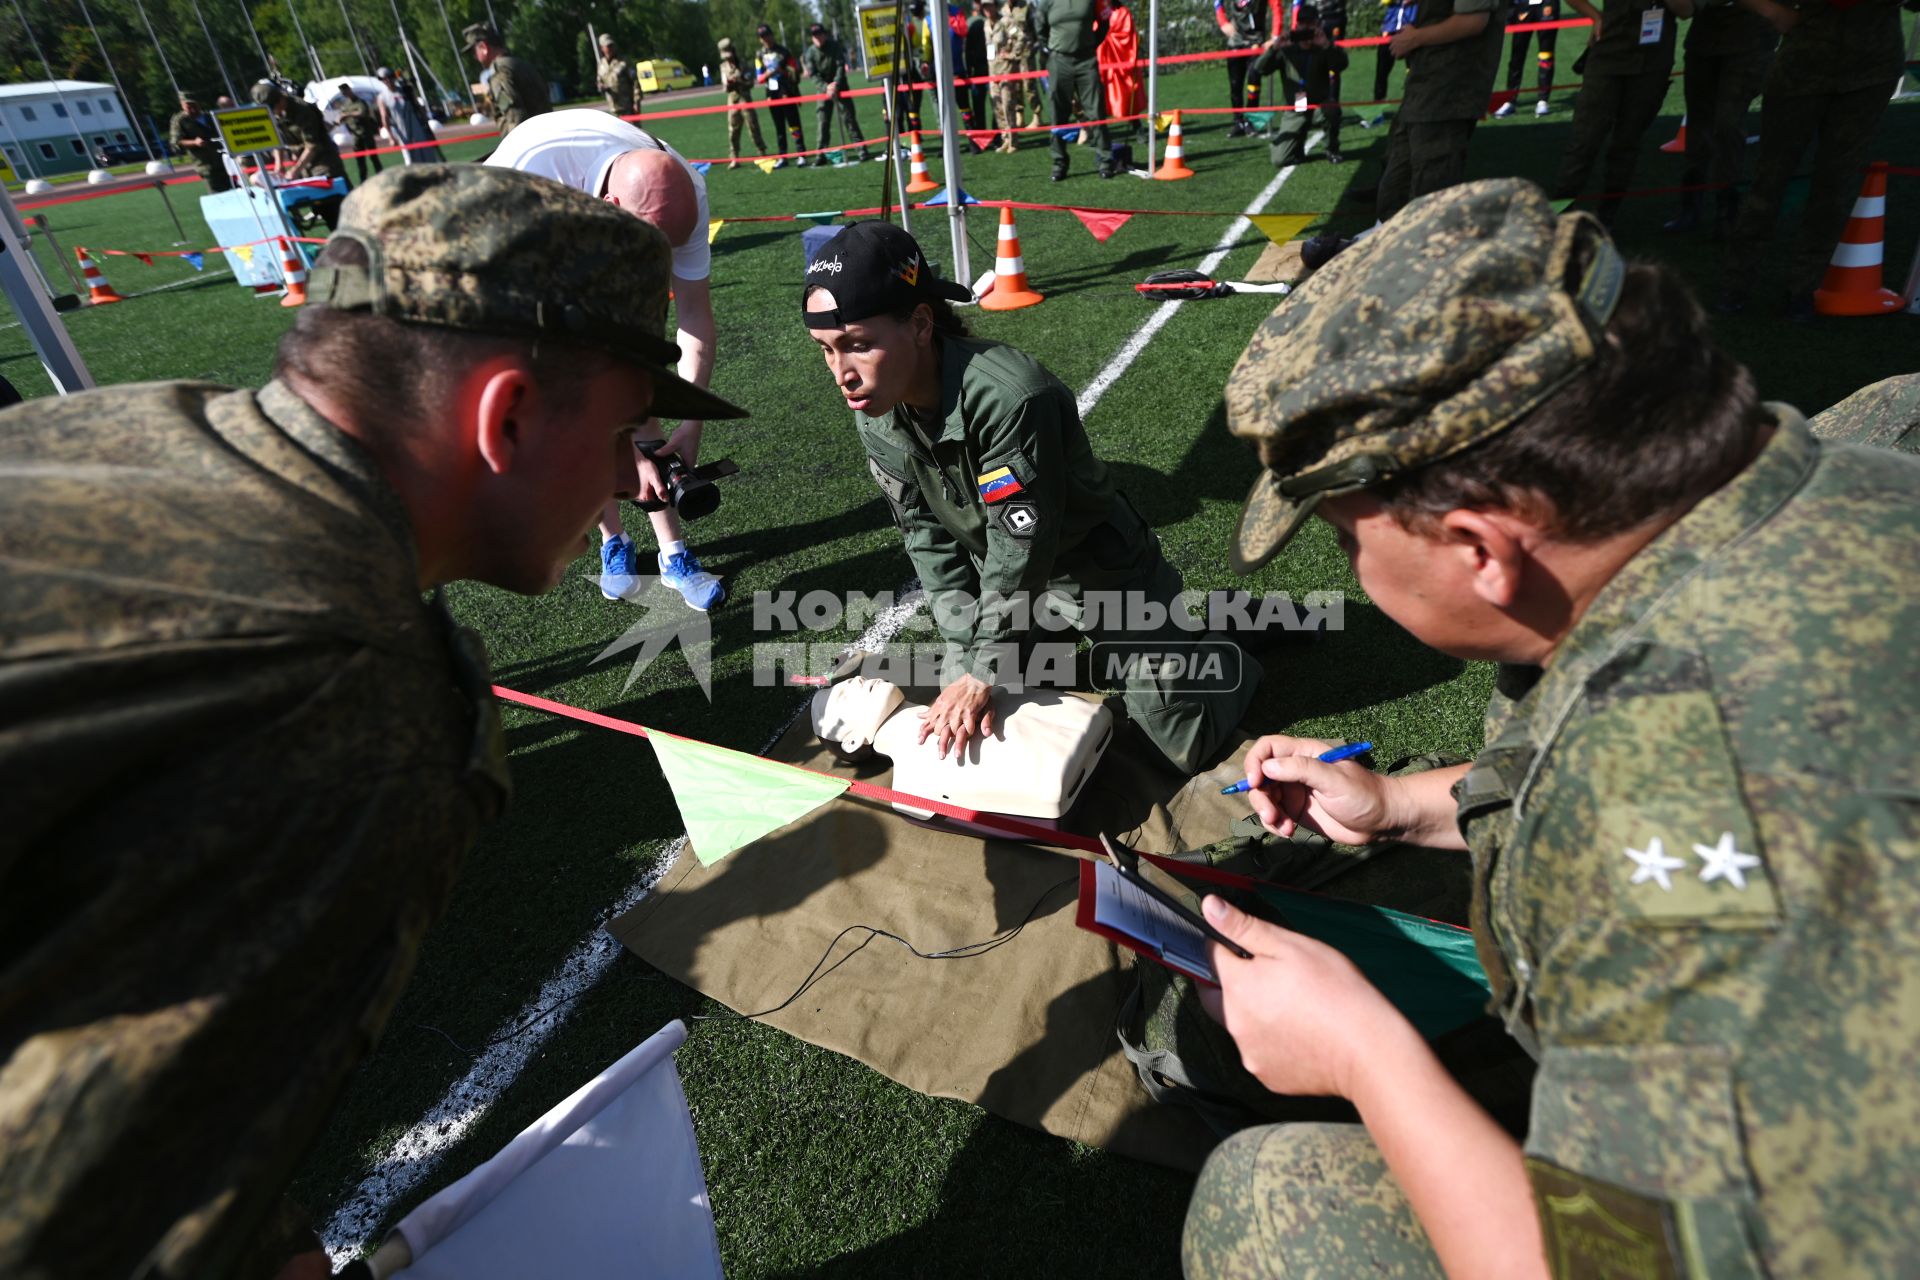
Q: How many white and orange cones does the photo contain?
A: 7